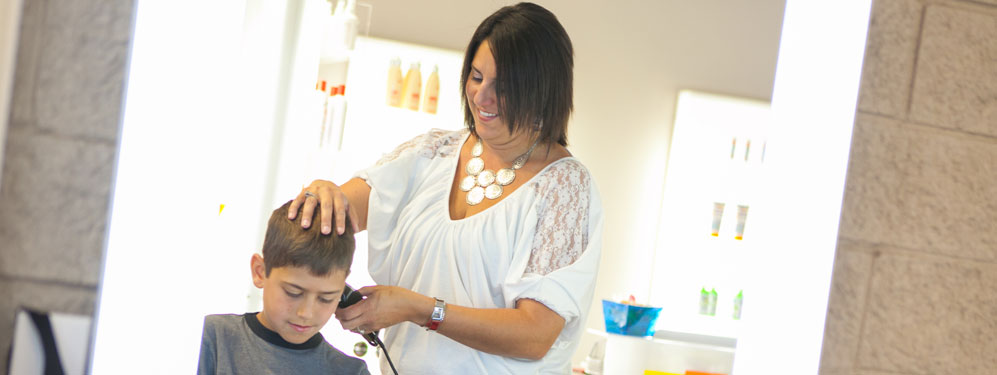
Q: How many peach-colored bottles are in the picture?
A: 3